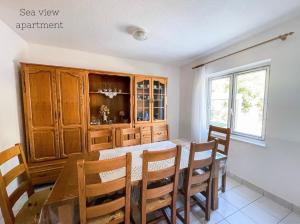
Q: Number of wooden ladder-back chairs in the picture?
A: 8